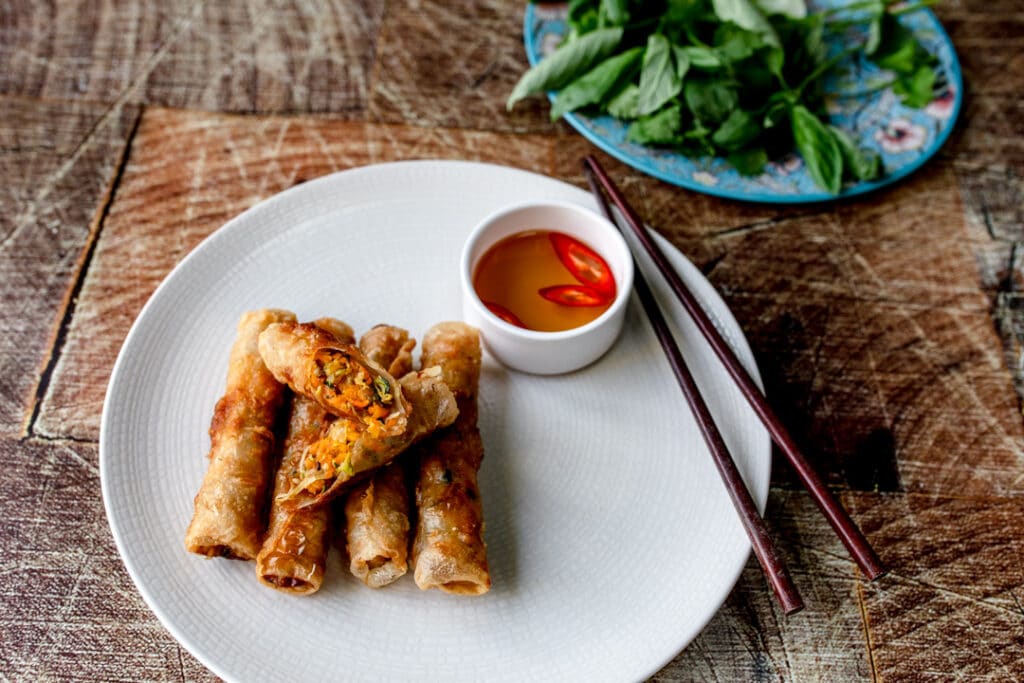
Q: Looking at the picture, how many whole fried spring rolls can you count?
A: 4